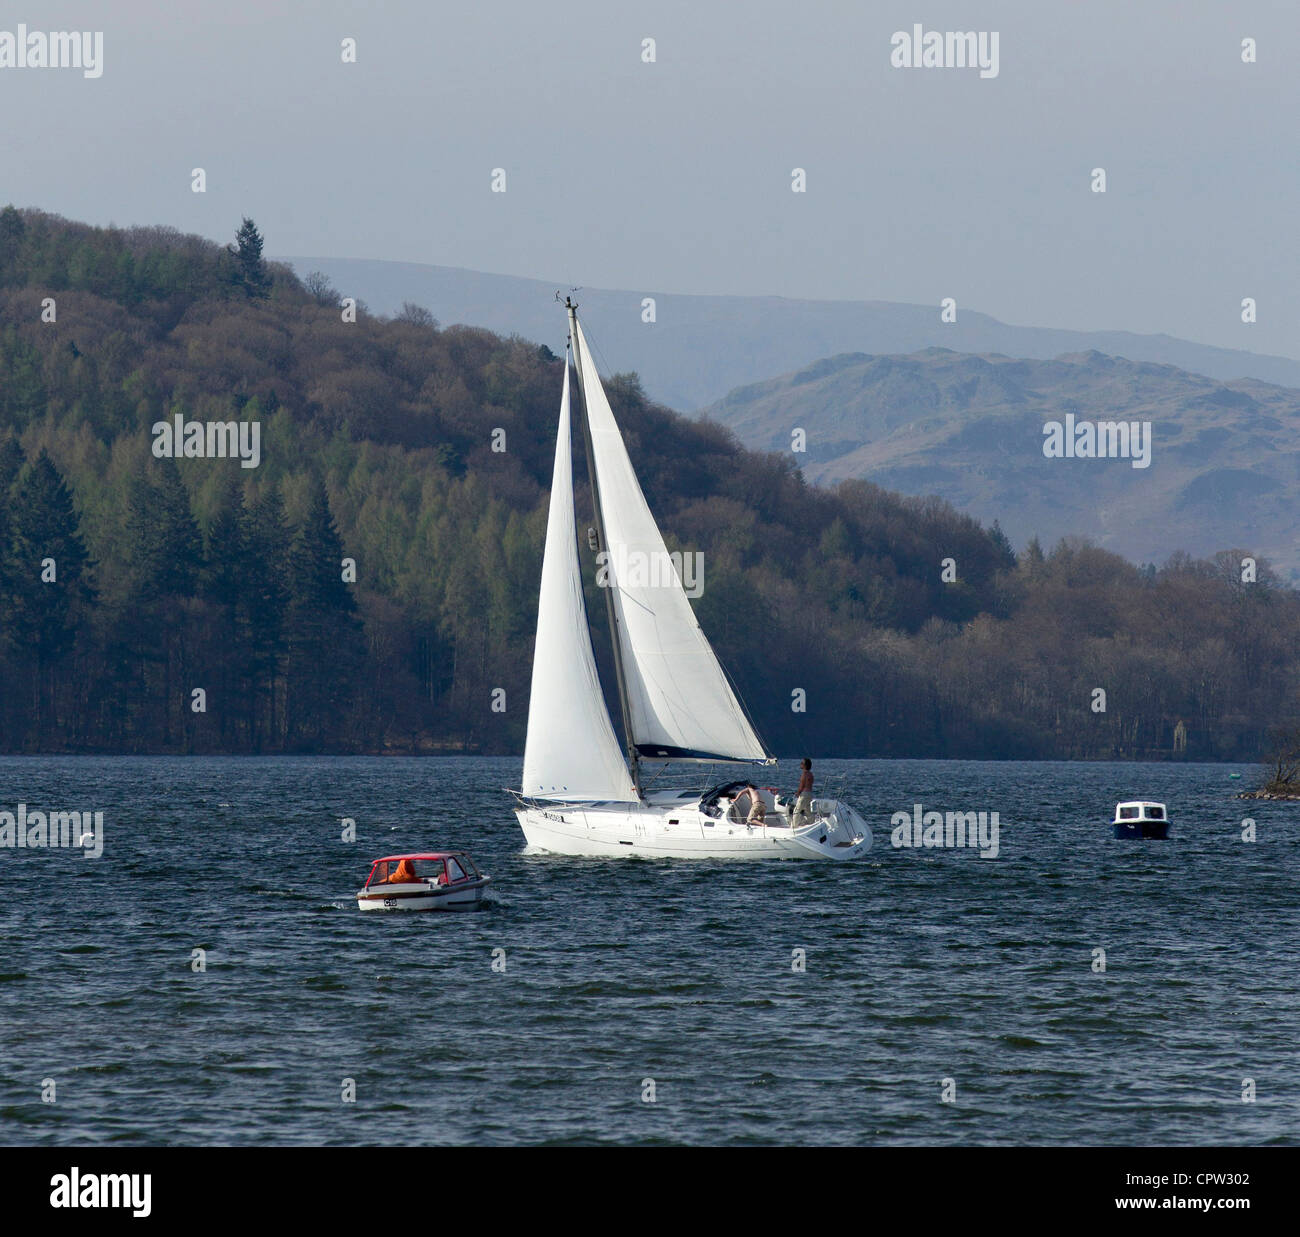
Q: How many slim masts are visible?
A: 1